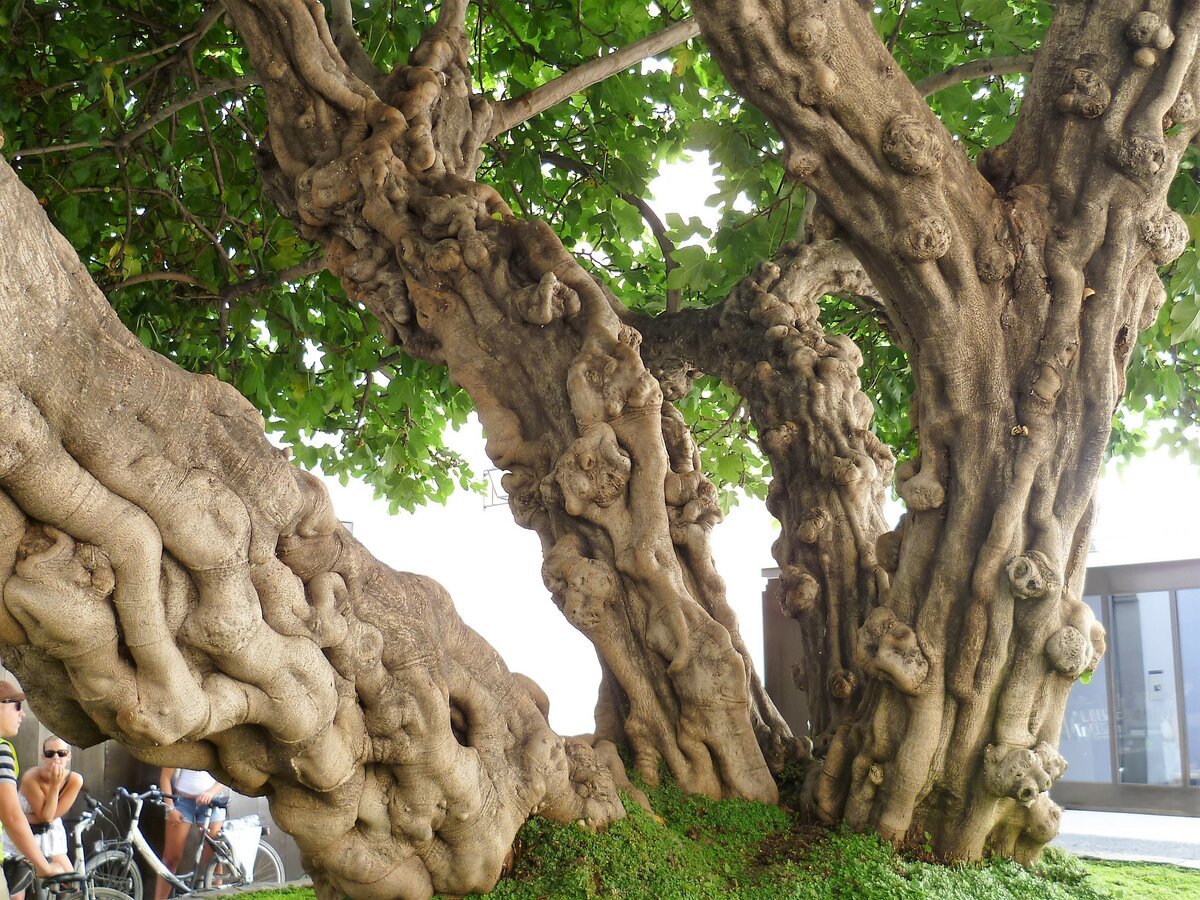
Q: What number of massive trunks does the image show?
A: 4